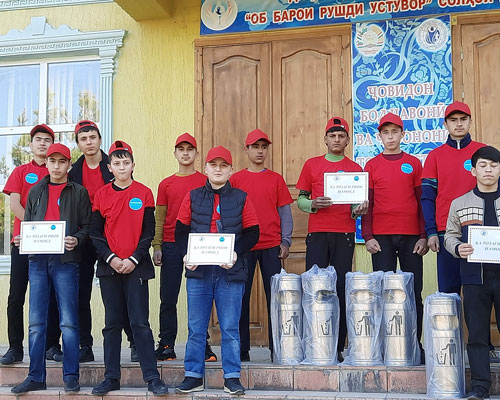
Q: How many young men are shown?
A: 11